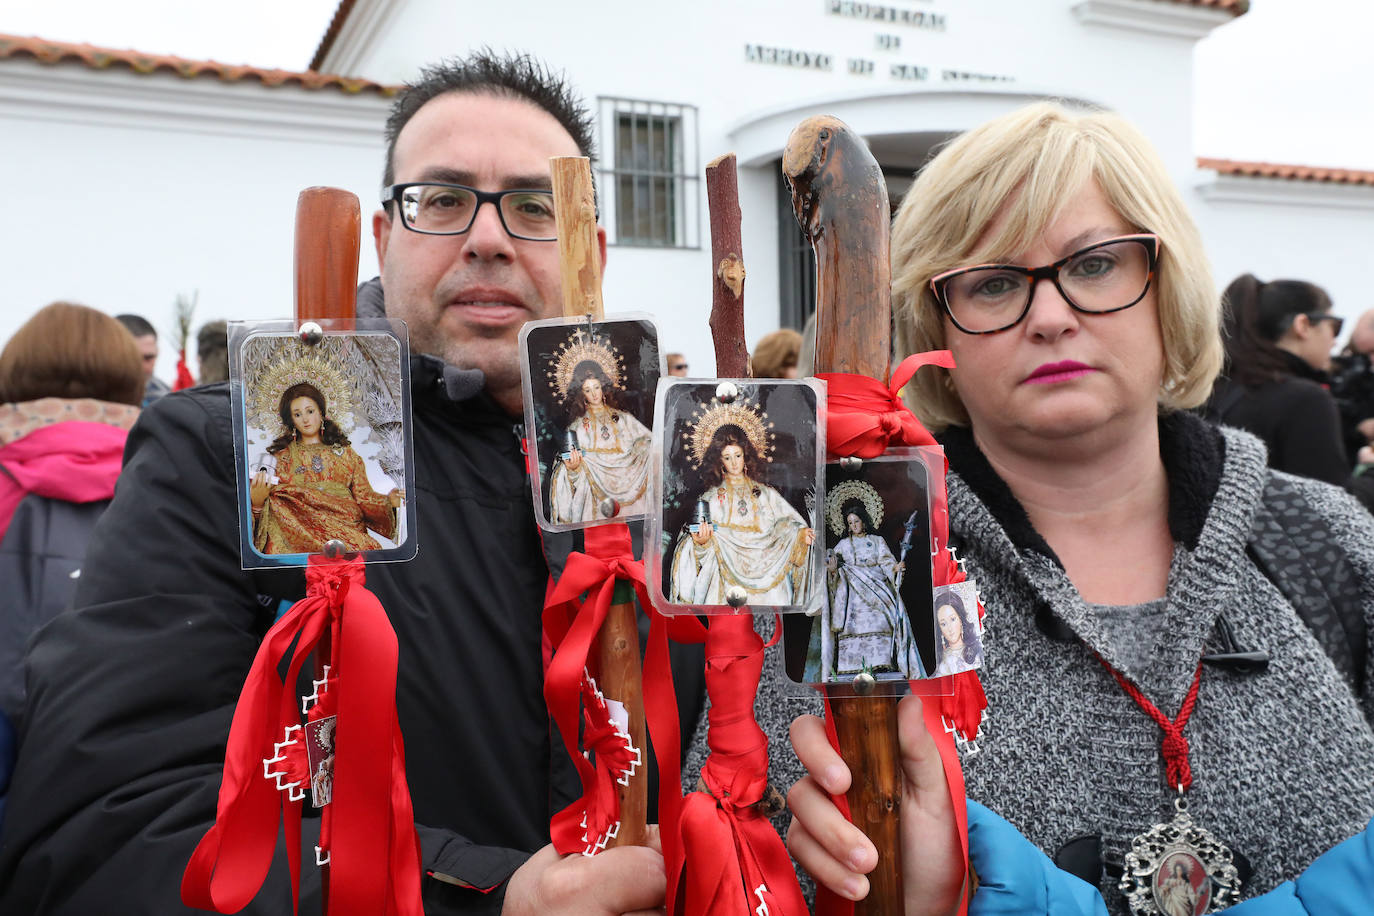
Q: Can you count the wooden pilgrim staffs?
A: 4